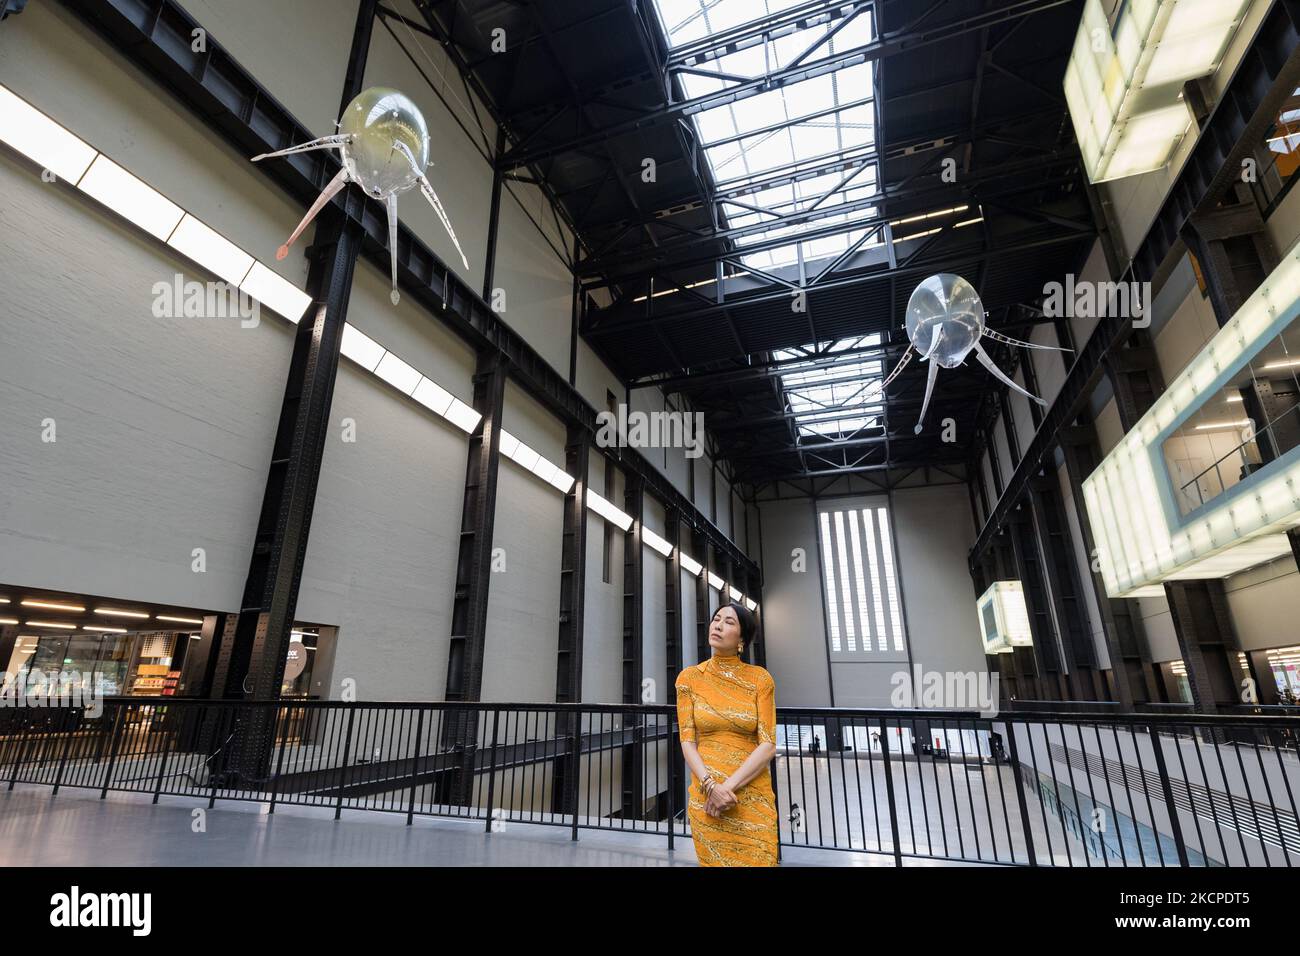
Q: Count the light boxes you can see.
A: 3